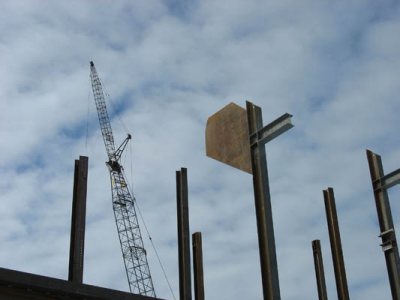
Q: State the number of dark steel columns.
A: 7